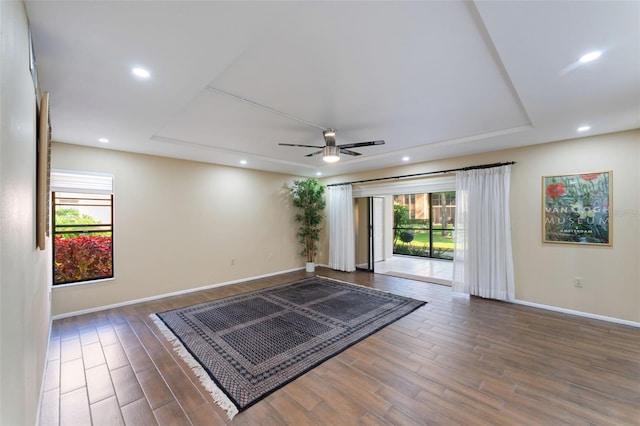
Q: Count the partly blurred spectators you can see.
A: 0